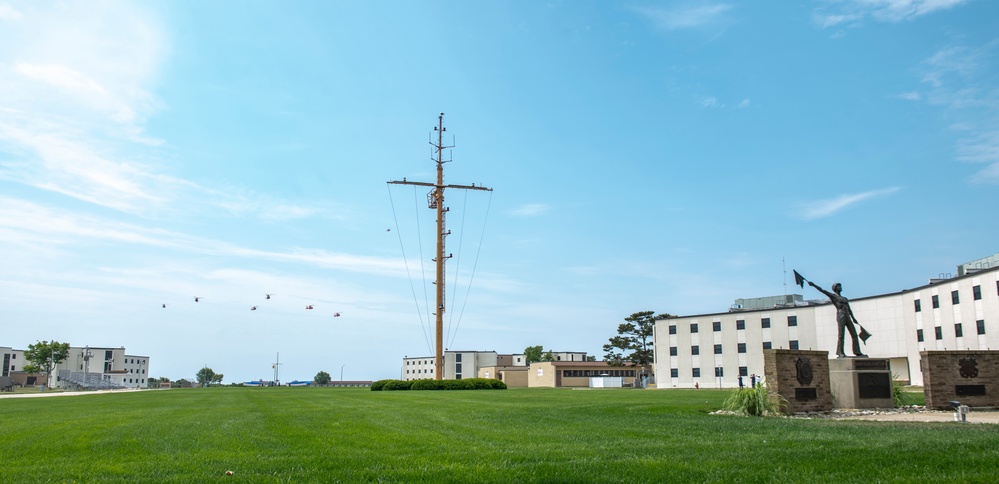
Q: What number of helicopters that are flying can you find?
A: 6